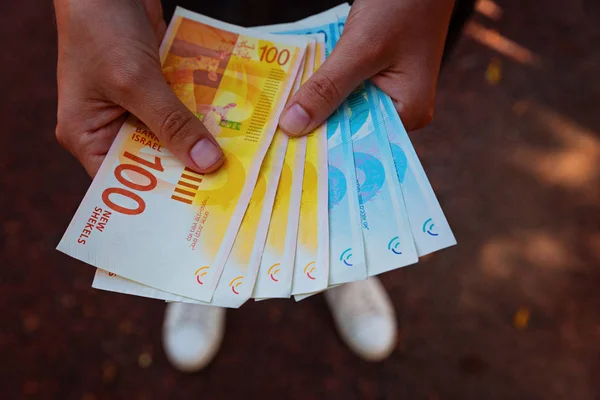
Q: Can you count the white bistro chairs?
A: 0